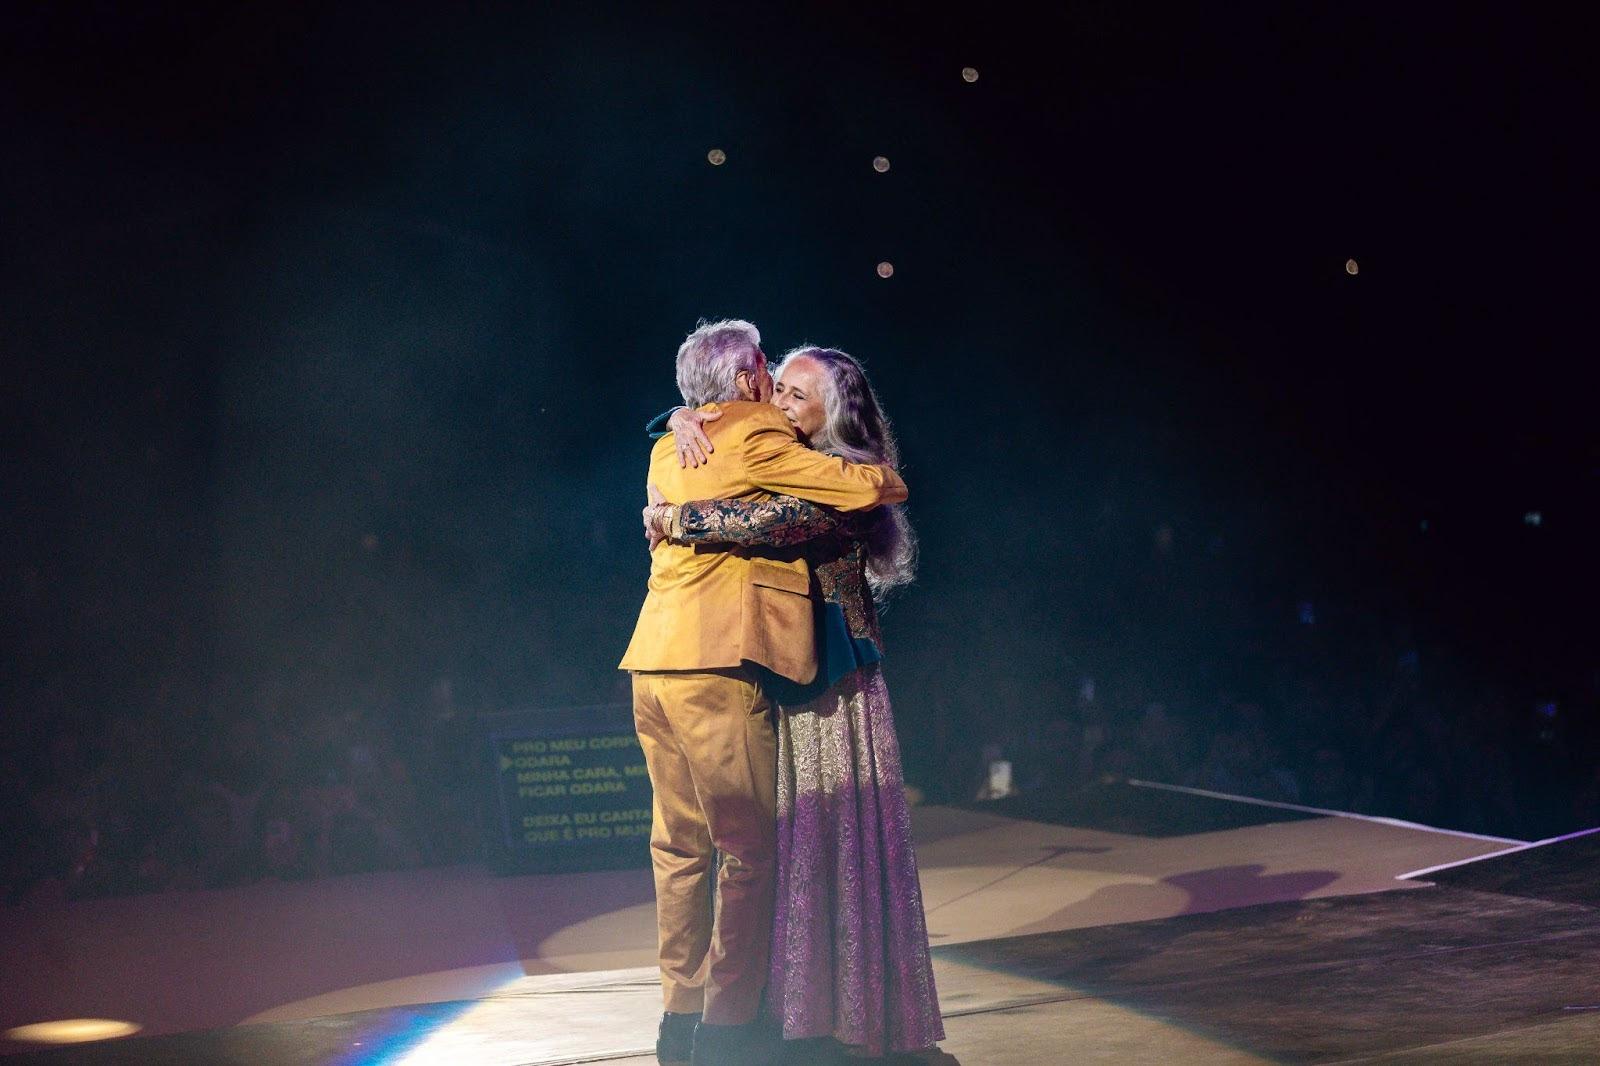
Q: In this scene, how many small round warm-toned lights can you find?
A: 5